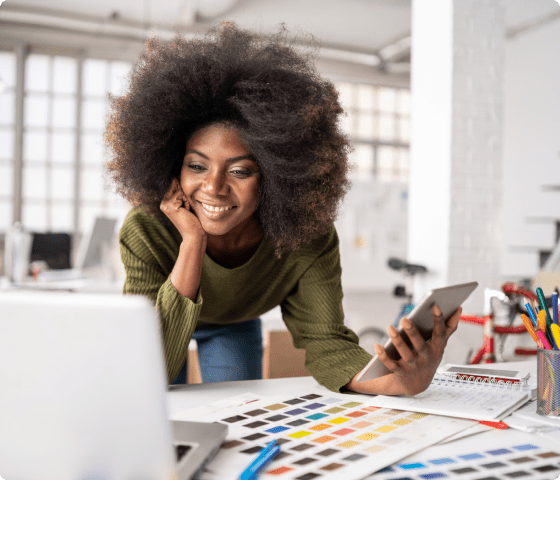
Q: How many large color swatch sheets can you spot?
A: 2